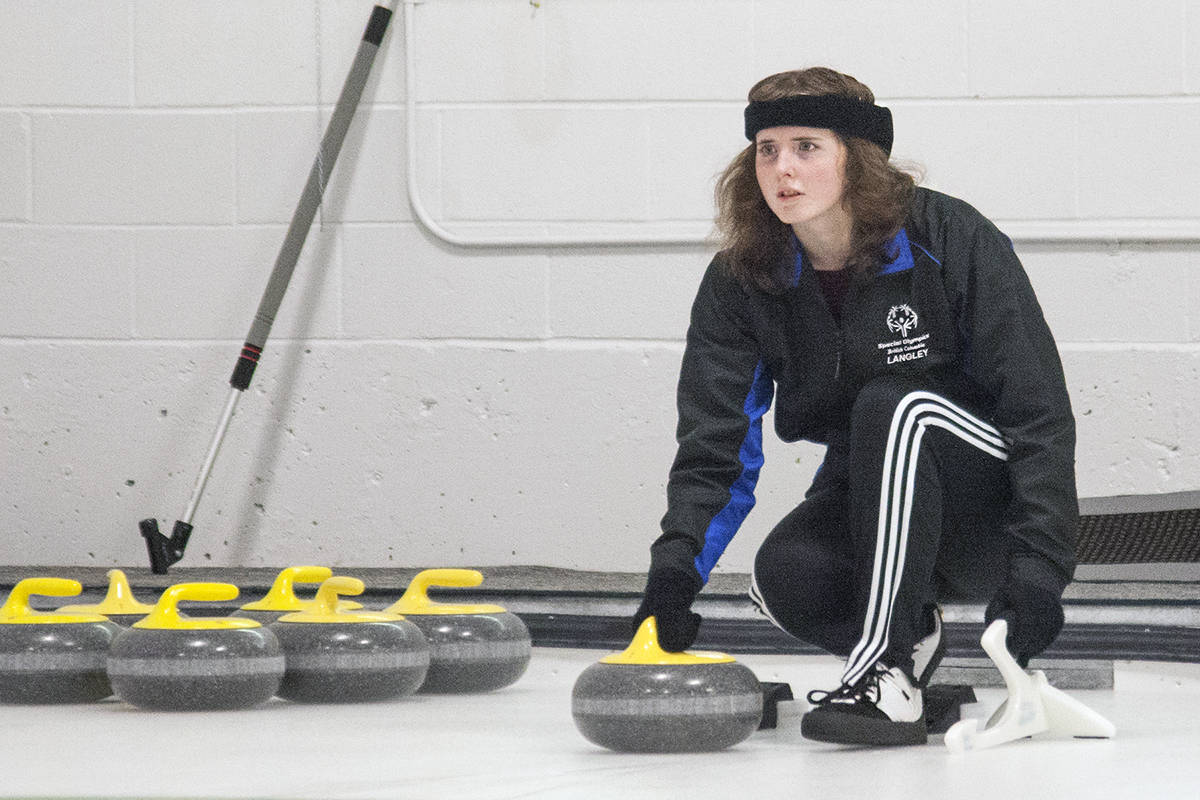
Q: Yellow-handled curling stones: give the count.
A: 7